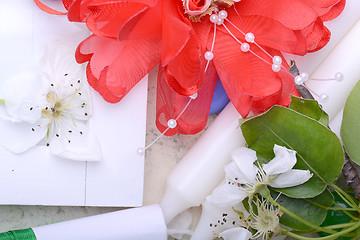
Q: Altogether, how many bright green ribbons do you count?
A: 1